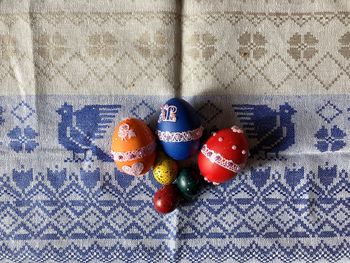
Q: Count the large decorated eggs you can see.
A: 3